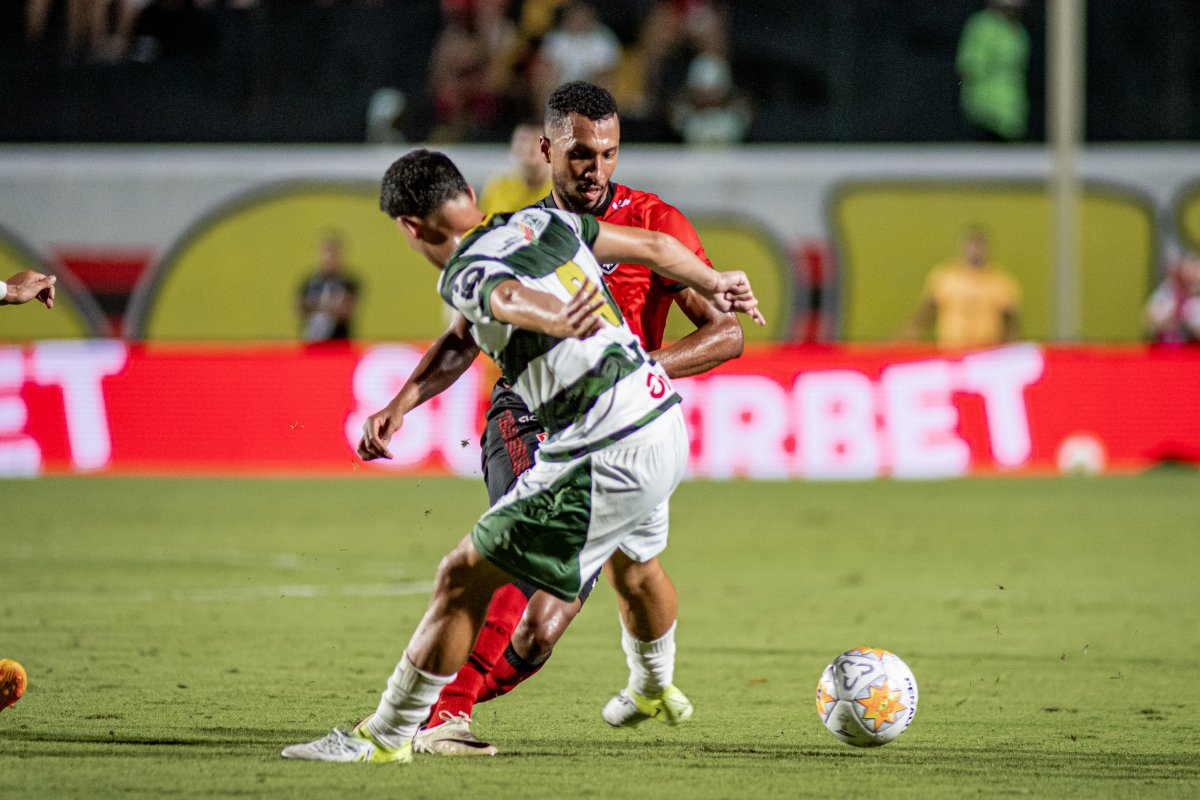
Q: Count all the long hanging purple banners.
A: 0